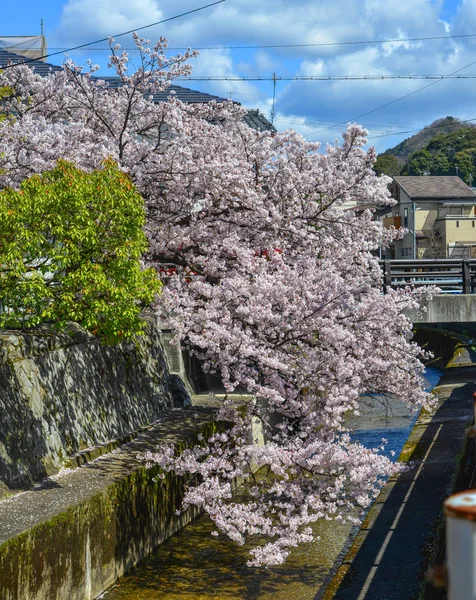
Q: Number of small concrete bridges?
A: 1